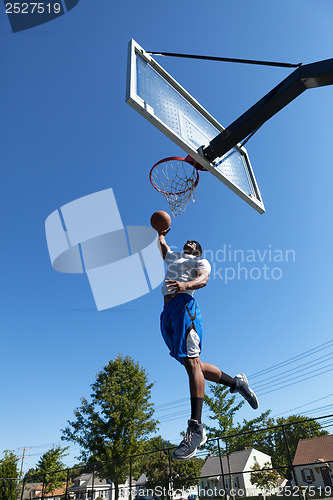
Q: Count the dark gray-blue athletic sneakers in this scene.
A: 2